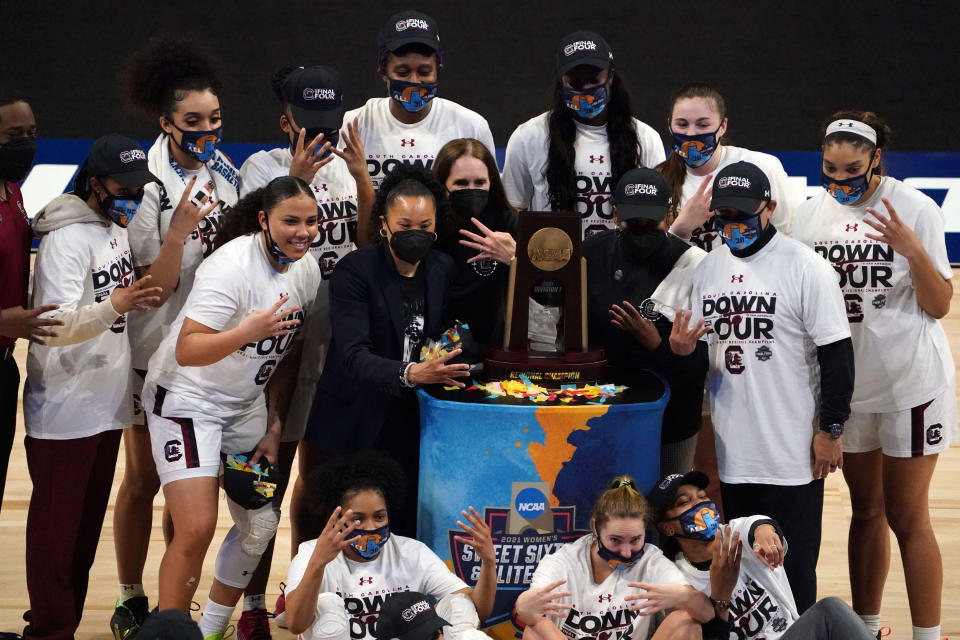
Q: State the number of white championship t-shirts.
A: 12